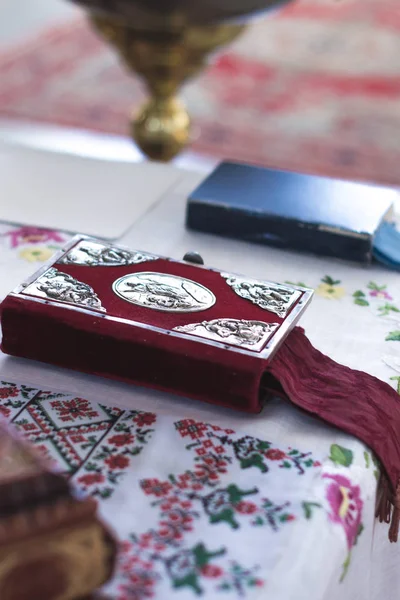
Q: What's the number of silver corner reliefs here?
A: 4